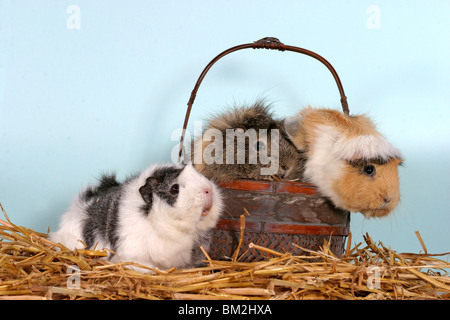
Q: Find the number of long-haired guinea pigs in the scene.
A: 3